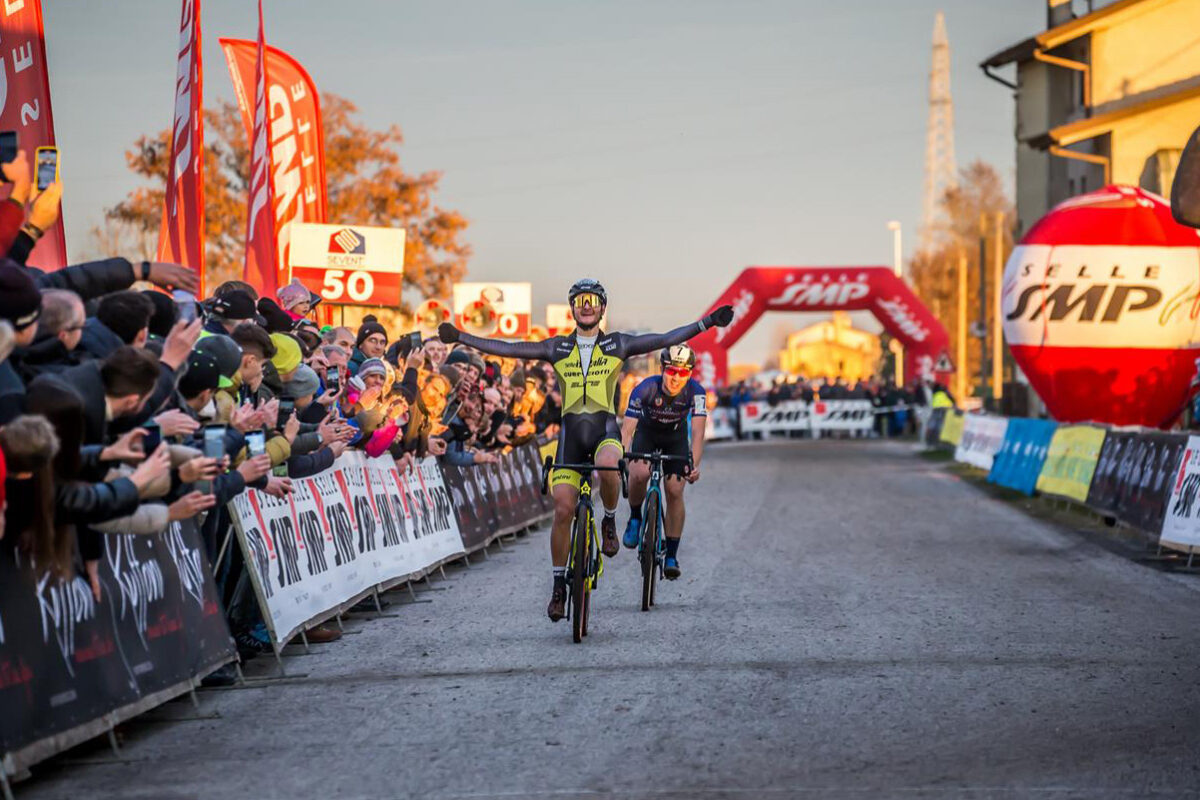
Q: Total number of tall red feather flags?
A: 4